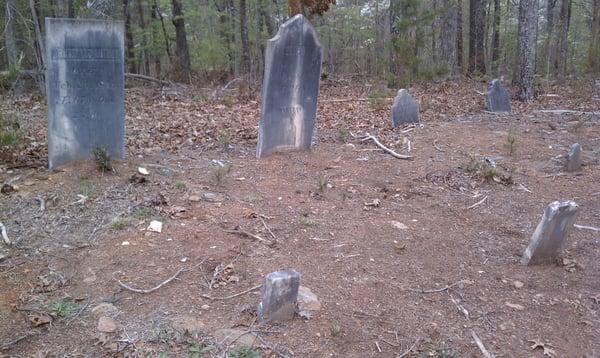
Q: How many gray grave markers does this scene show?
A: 7